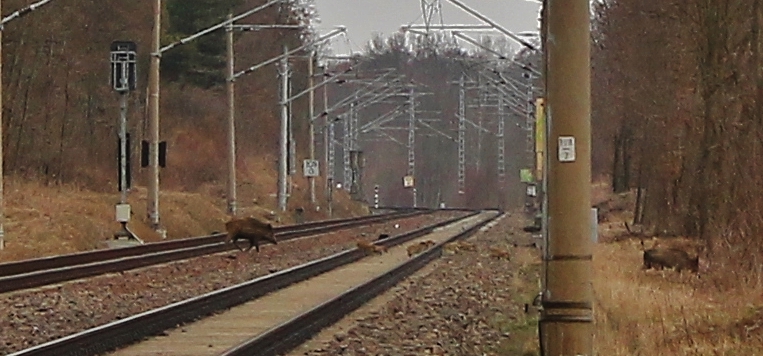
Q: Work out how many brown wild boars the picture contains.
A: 7